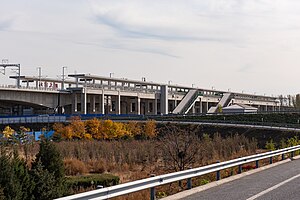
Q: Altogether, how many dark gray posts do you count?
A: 8